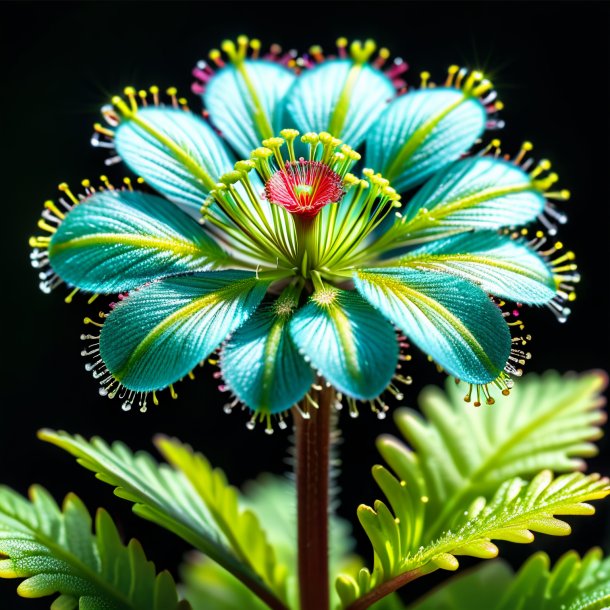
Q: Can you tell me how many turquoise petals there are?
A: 11